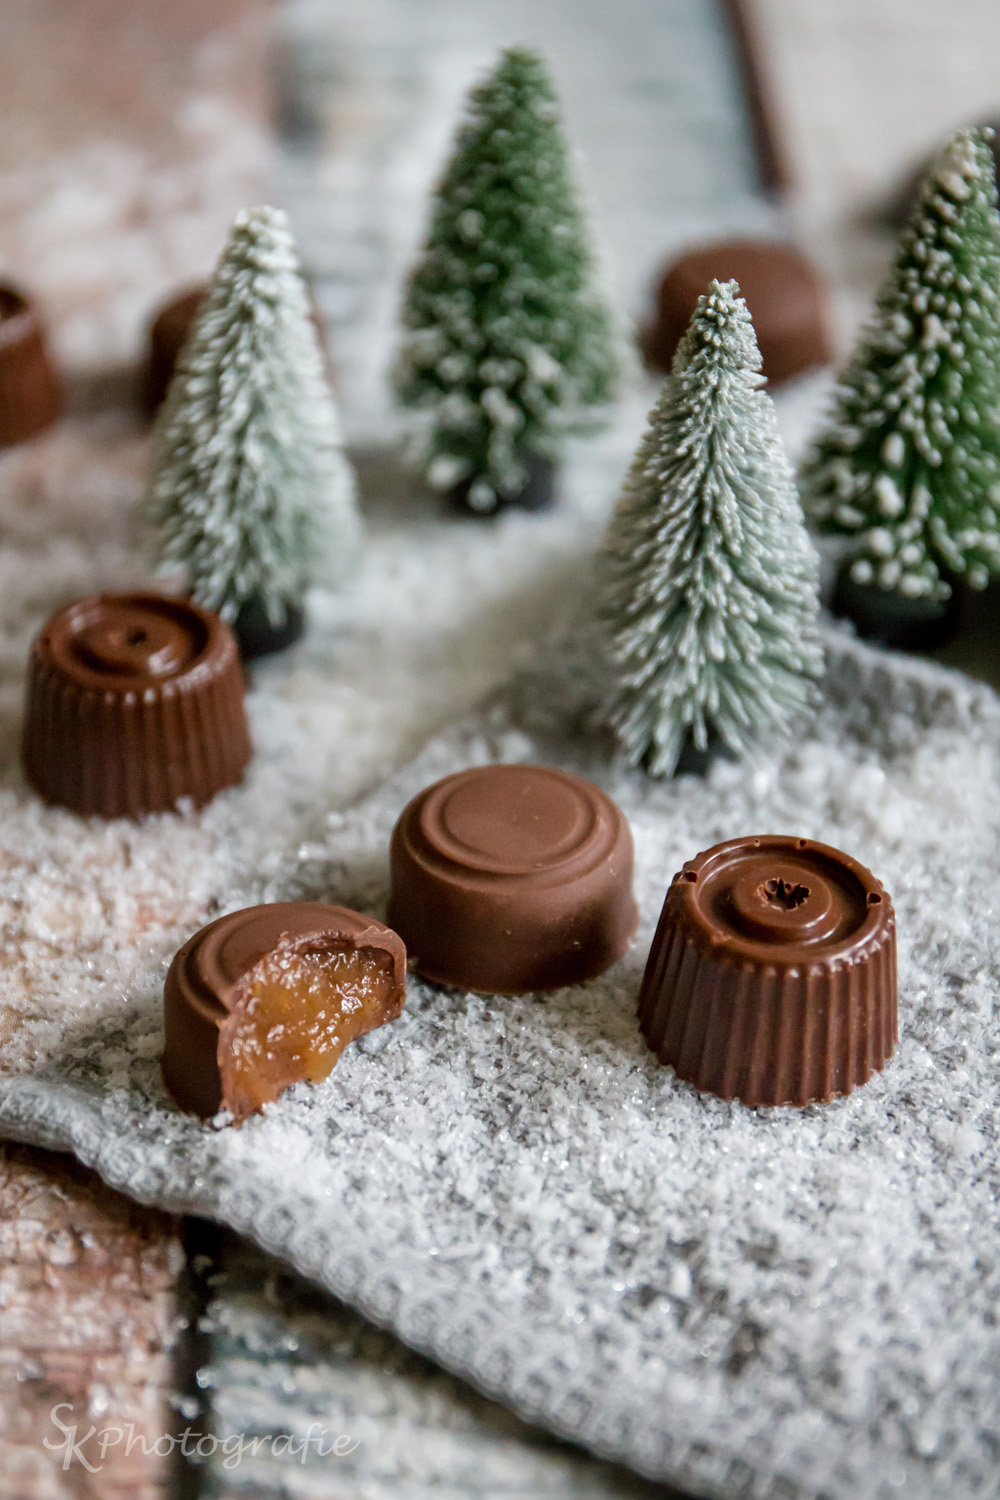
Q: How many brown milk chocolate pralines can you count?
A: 7